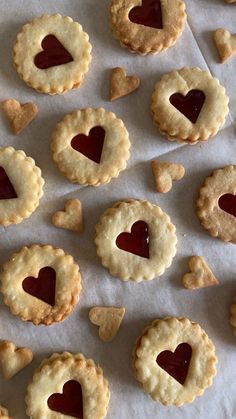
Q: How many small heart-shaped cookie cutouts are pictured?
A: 8